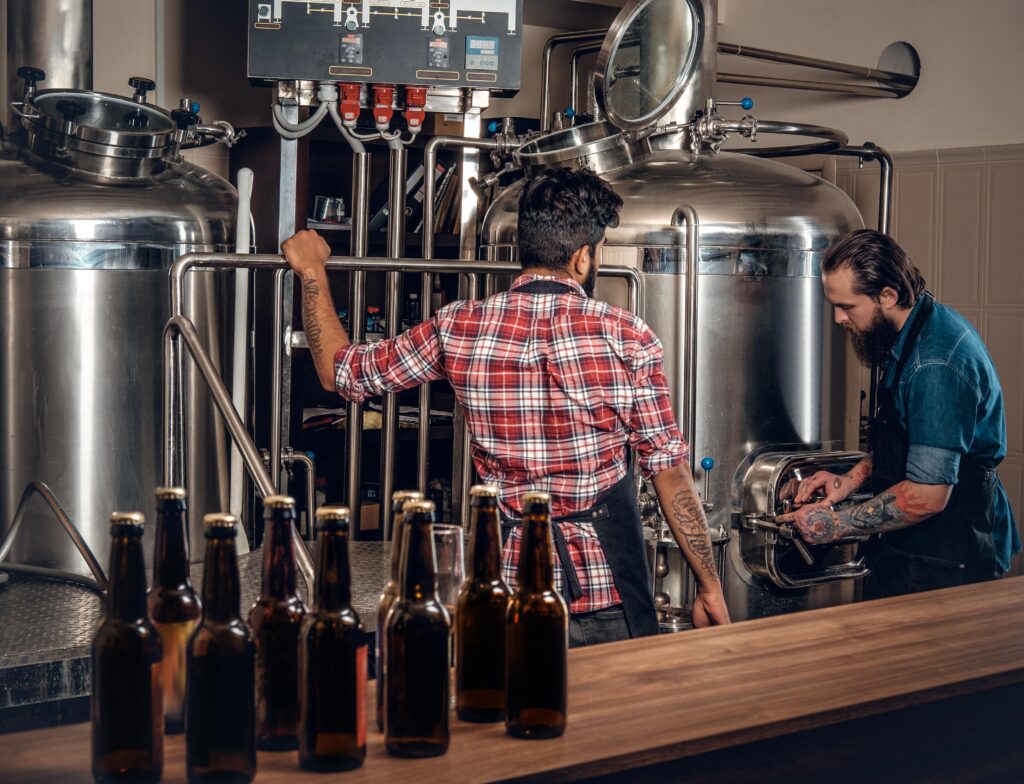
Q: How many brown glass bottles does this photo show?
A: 9